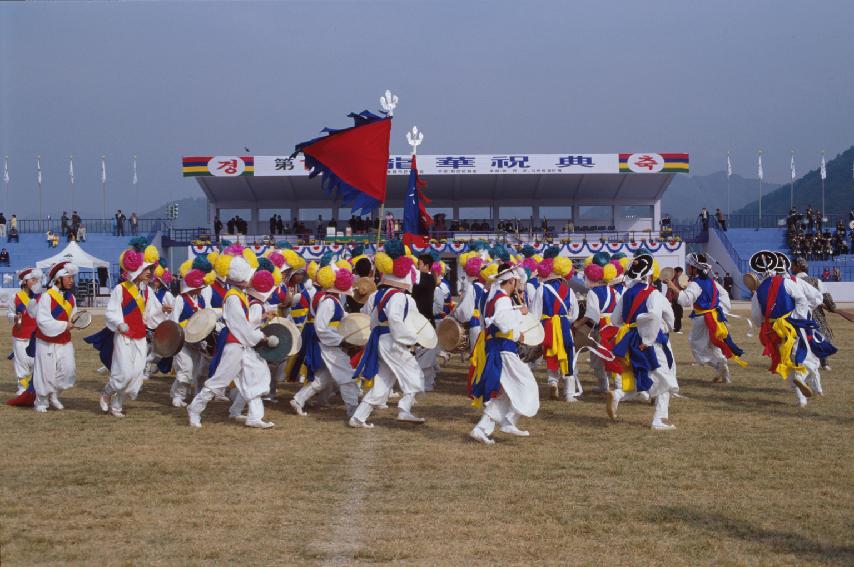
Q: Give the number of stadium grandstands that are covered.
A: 1